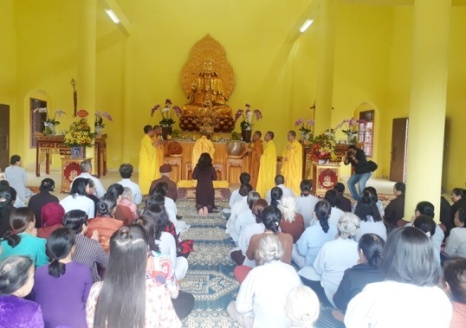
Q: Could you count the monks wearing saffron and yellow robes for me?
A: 6